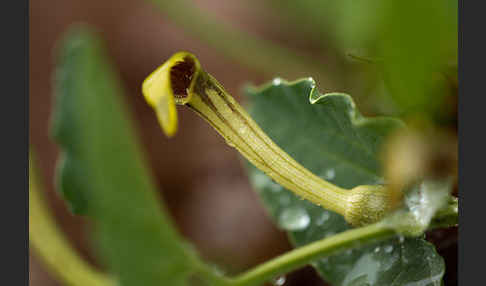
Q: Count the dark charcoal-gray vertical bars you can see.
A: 2